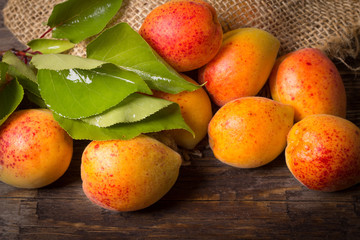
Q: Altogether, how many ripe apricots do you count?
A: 8